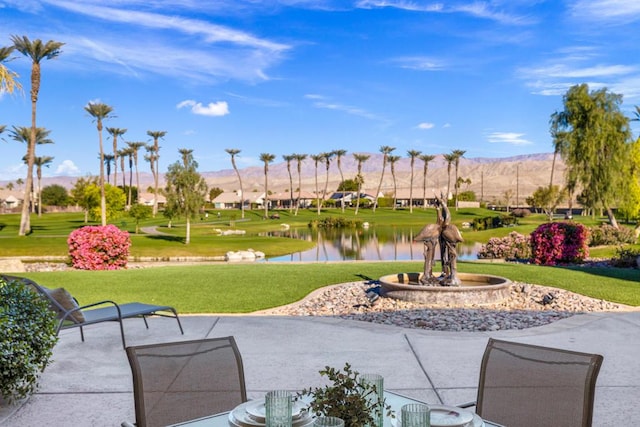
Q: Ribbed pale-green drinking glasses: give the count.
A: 4